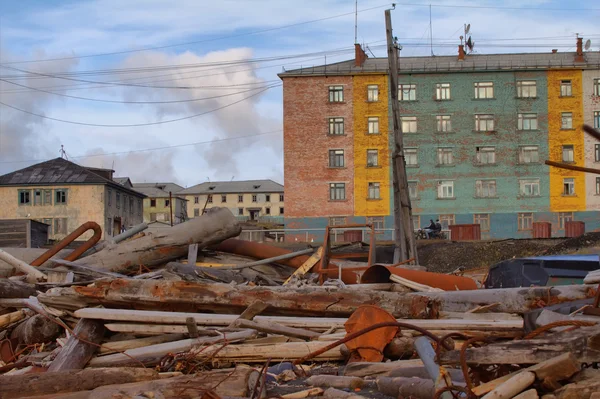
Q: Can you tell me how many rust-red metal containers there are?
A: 4